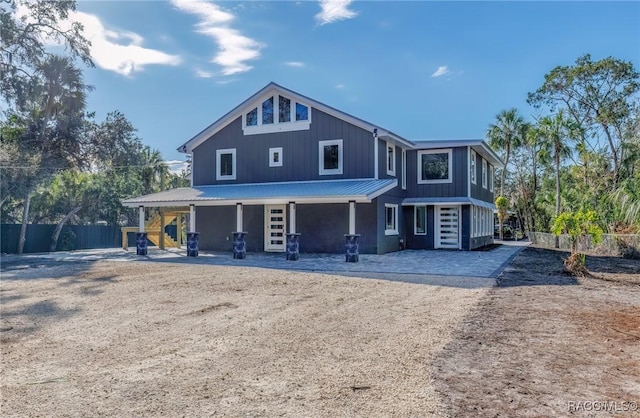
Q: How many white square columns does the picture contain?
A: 5